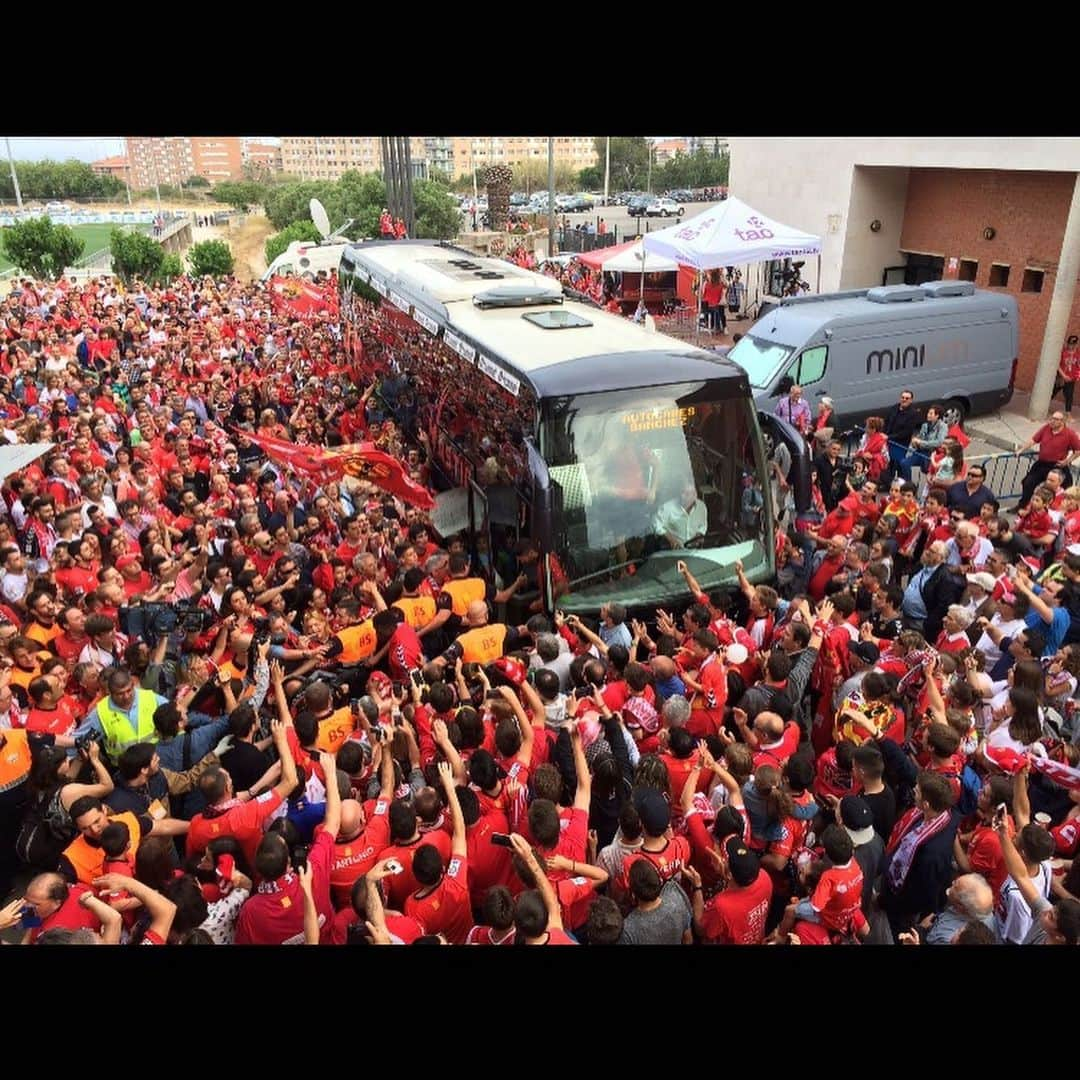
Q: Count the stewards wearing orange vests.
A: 10